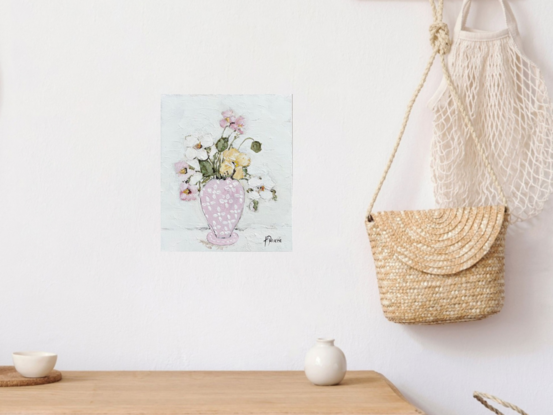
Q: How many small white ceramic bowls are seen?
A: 1